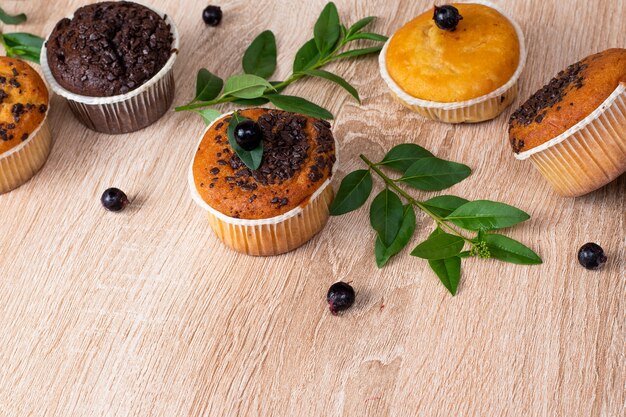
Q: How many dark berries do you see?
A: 6